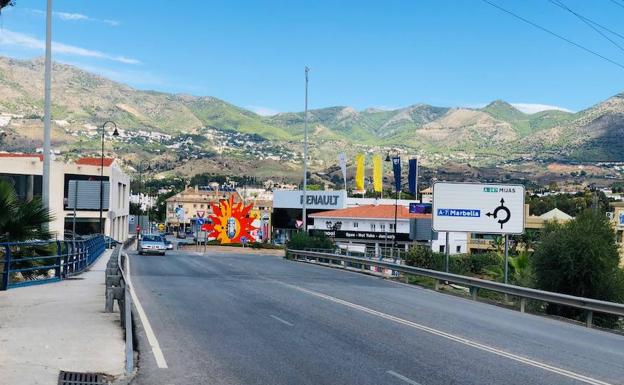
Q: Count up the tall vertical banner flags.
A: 5